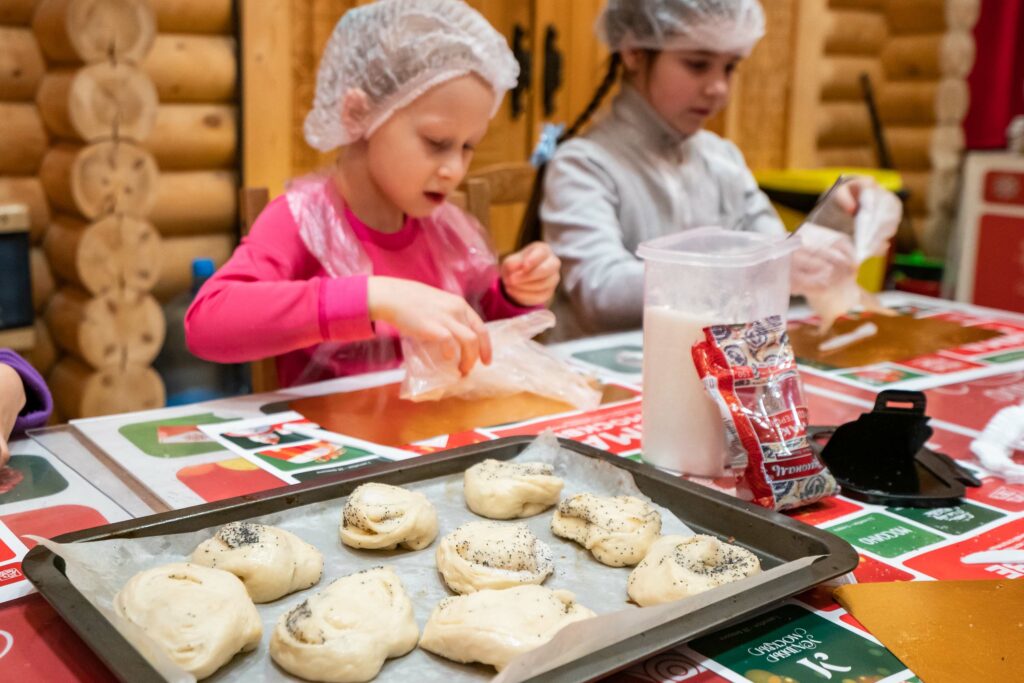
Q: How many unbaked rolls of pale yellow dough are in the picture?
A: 9